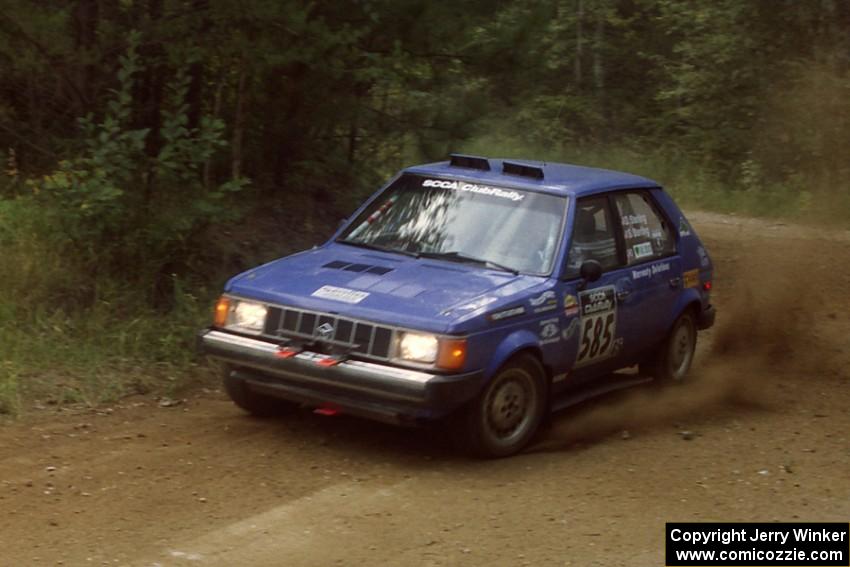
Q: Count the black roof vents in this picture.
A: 2